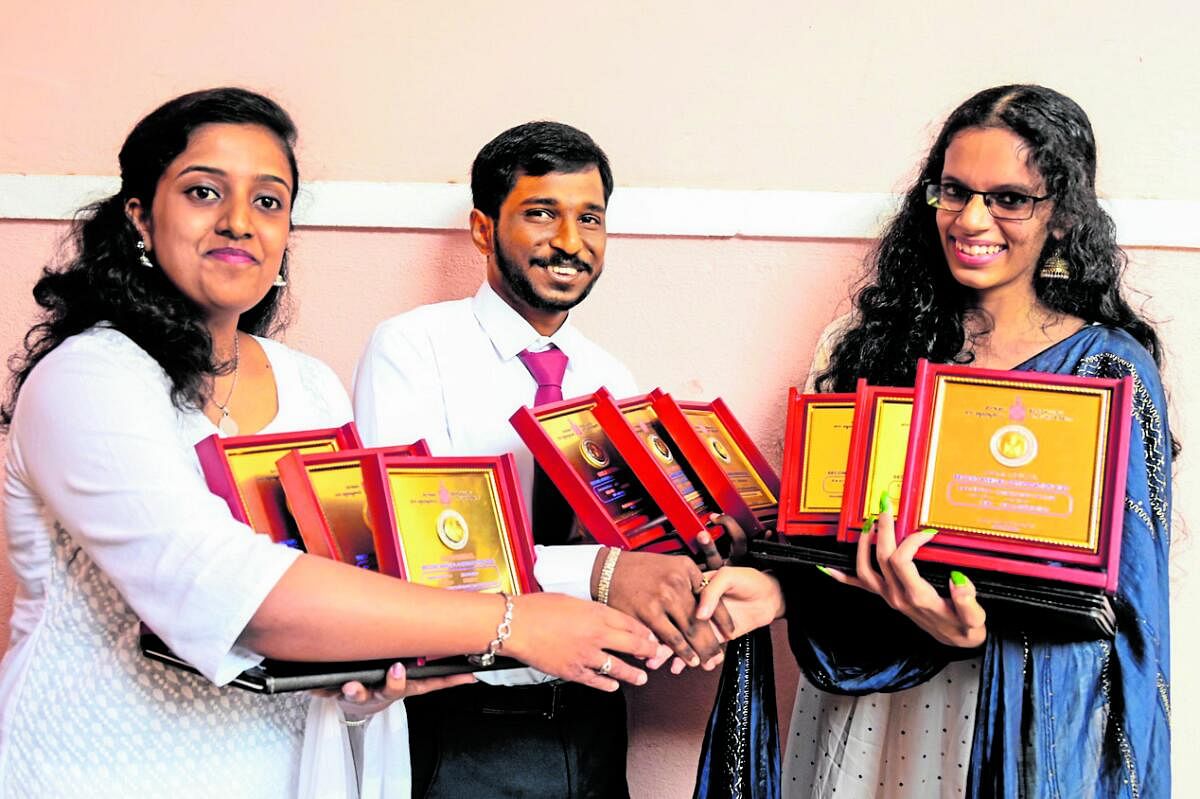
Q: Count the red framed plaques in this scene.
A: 9